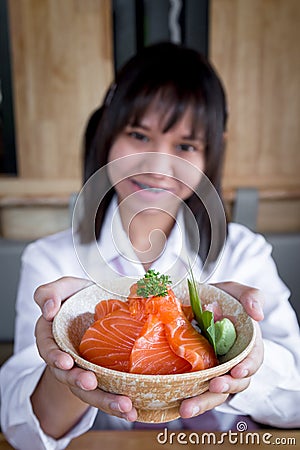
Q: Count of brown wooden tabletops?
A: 1